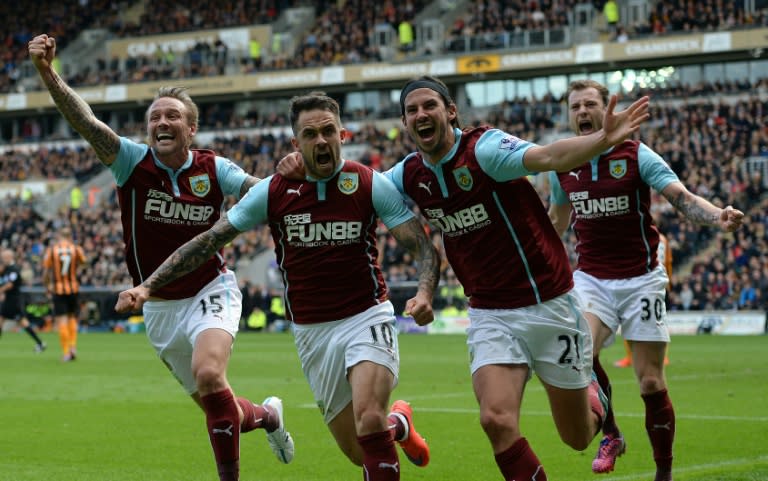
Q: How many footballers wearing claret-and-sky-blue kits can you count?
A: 4